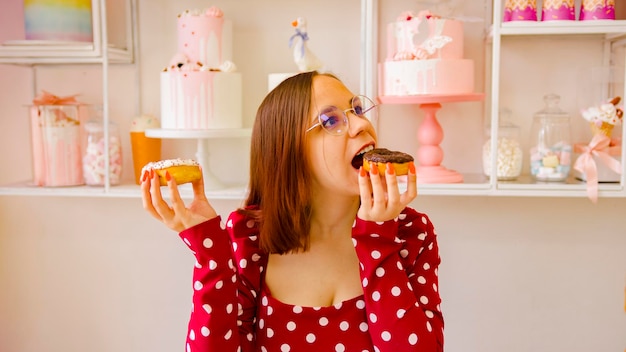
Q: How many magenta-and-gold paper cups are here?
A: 3